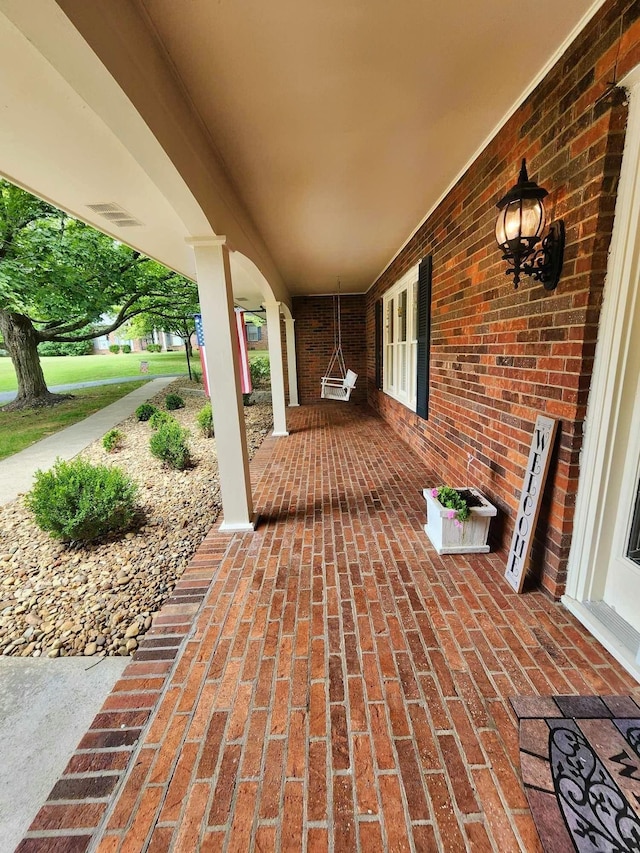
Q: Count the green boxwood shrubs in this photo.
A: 7